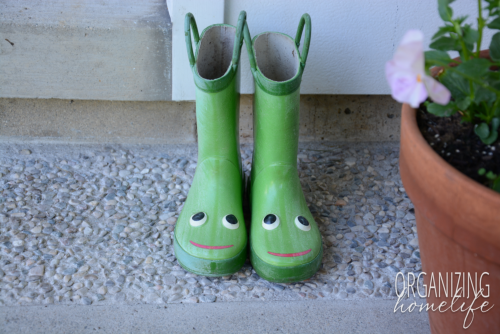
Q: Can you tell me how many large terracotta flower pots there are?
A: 1